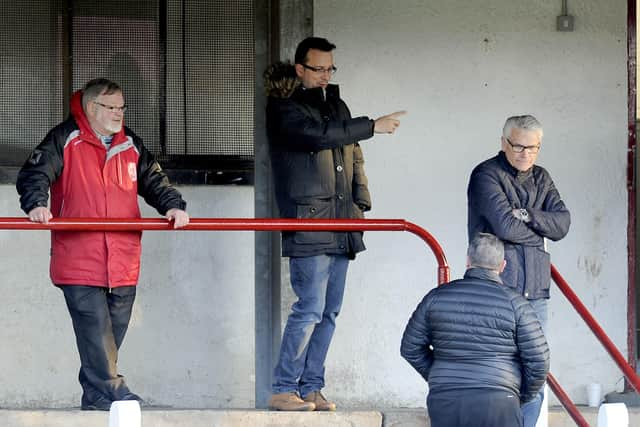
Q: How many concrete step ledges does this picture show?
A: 1